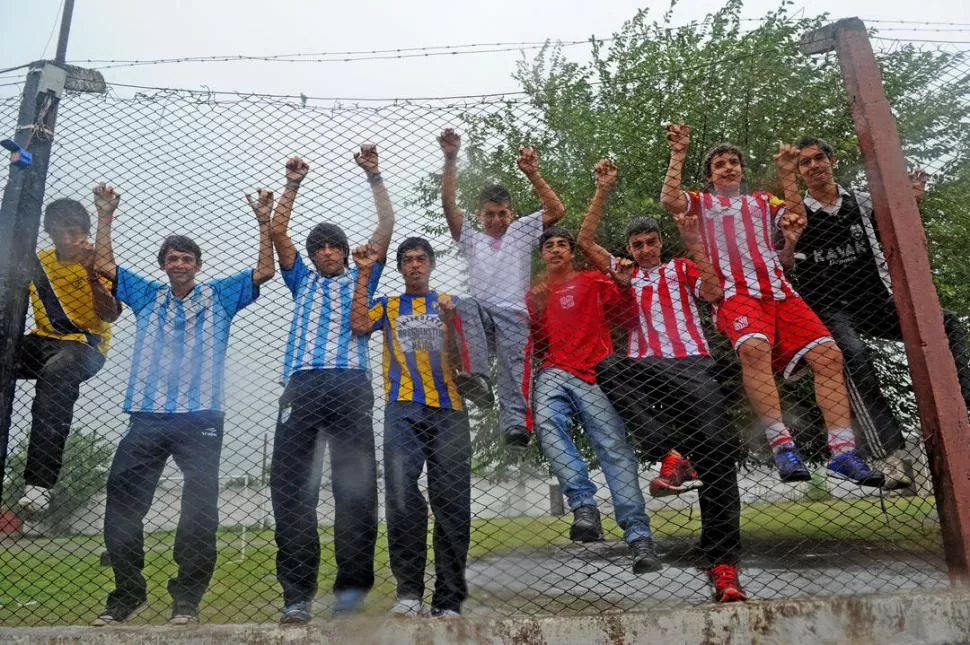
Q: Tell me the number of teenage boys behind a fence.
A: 9